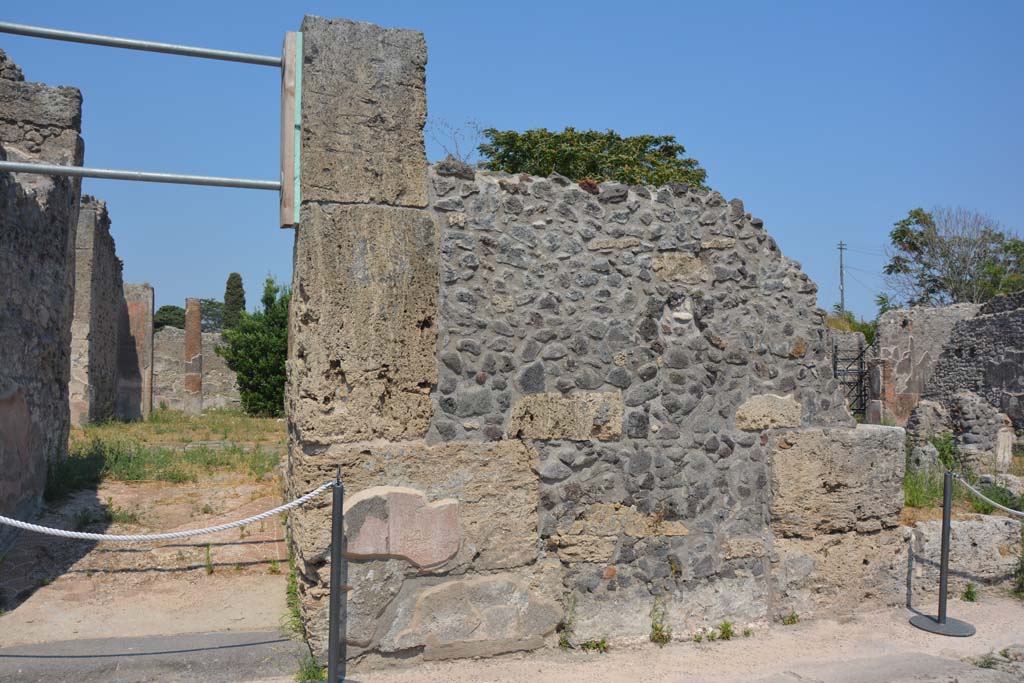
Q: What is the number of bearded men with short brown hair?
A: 0